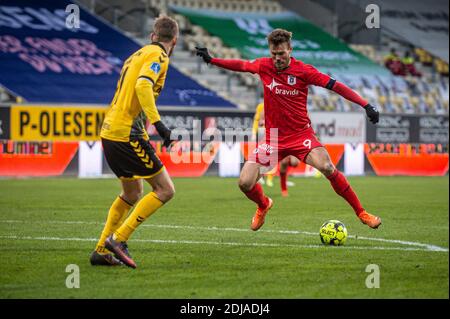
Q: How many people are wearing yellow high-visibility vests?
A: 2